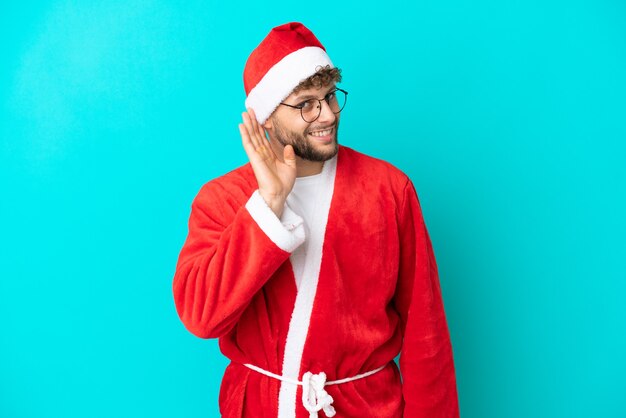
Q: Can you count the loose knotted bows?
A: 1